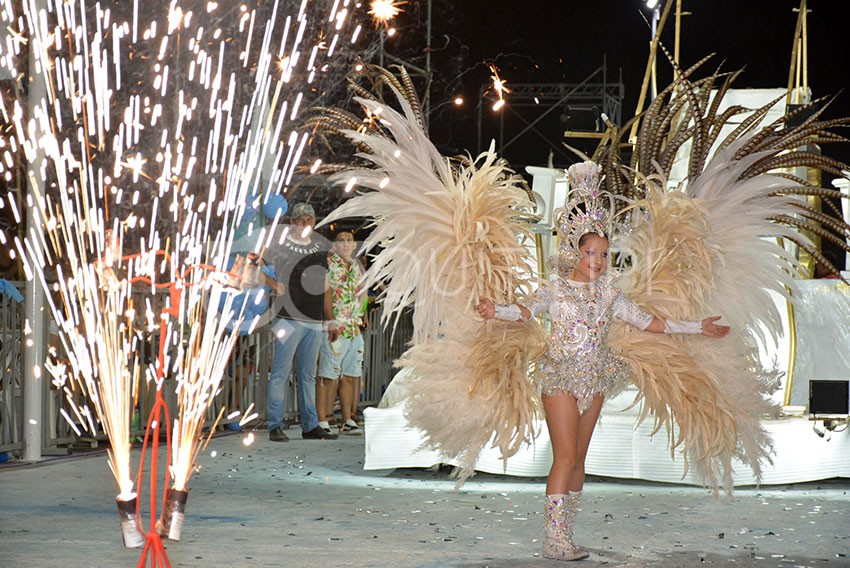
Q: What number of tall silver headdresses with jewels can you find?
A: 1